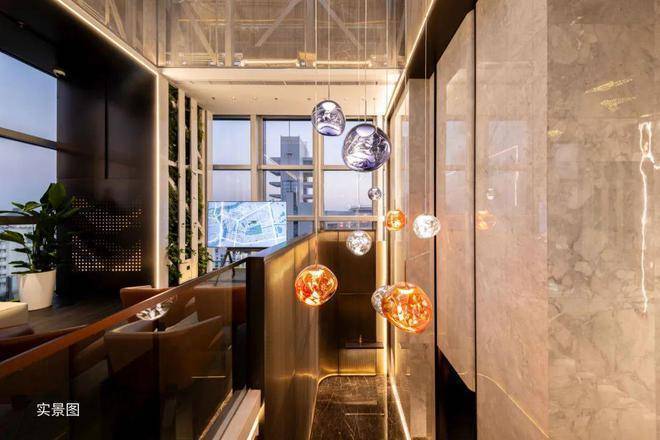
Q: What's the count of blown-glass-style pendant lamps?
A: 9